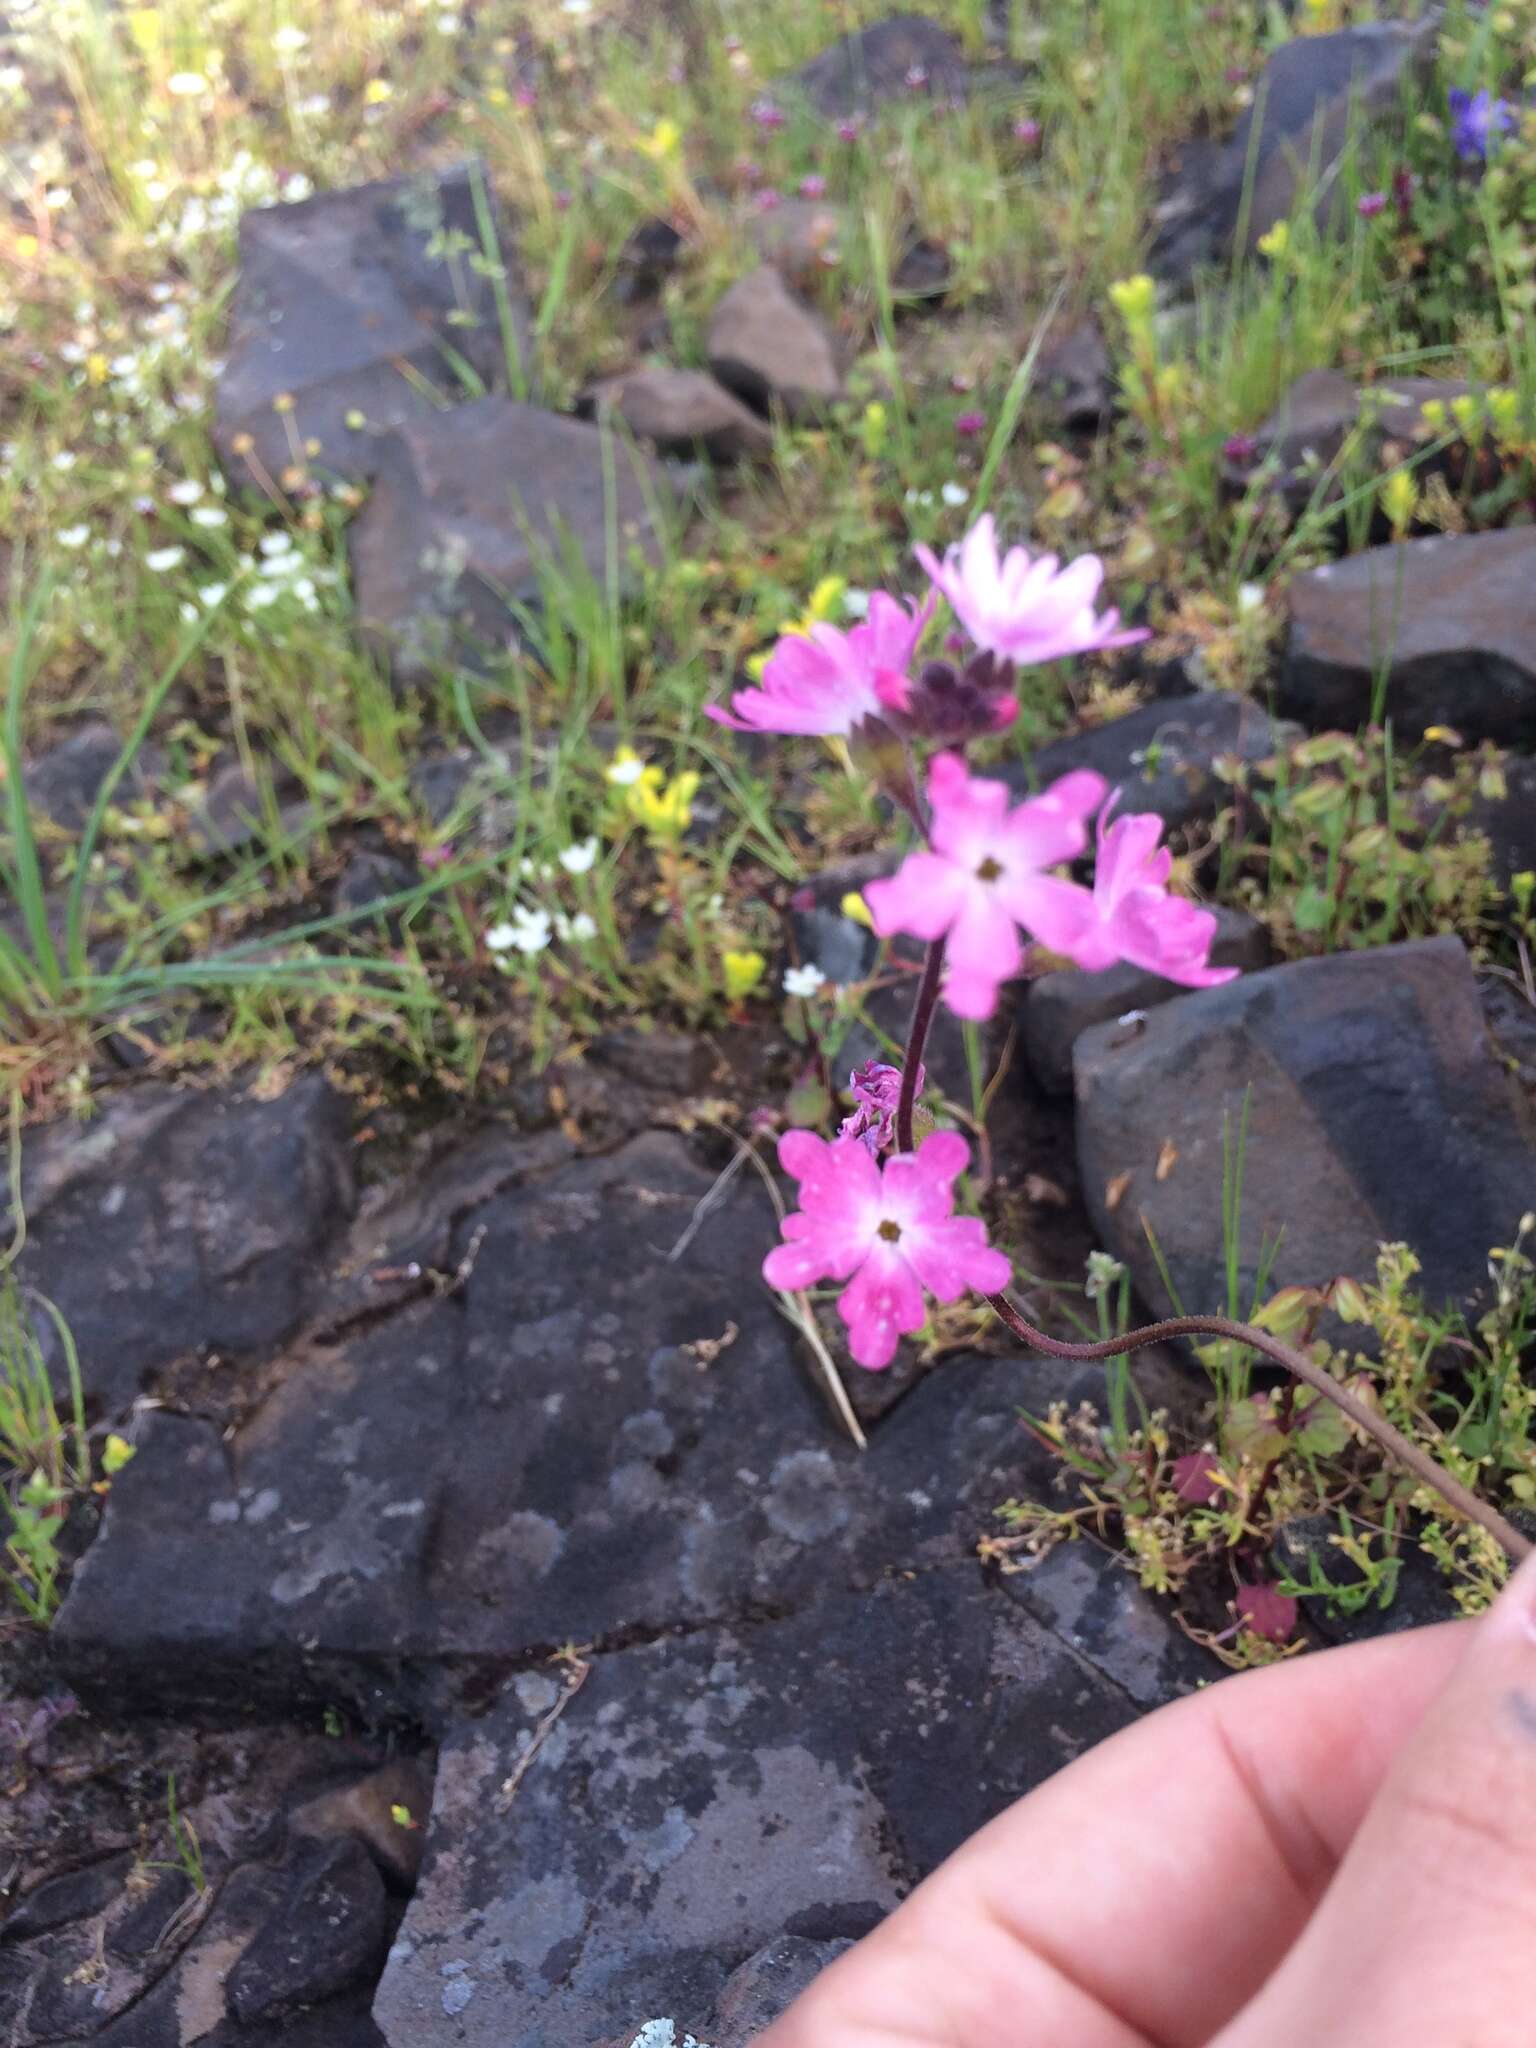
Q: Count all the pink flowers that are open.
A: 5